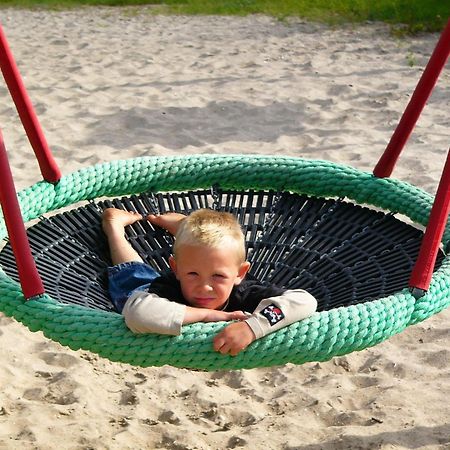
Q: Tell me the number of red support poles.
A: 4